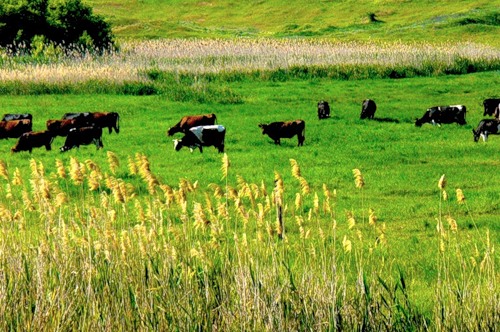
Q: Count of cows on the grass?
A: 15